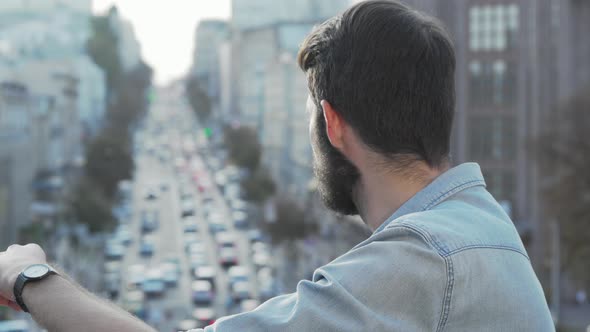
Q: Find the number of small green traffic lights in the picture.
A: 2